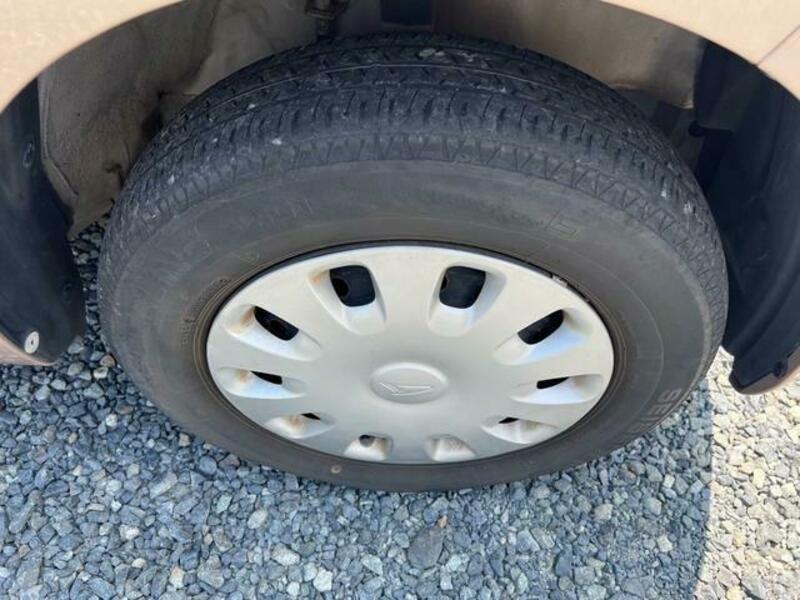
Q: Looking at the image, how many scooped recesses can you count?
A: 10